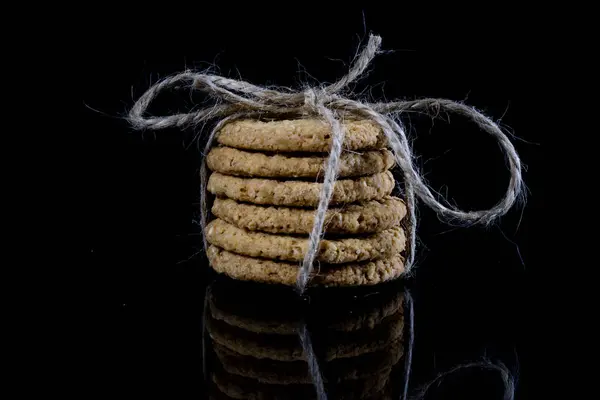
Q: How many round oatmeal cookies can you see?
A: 6